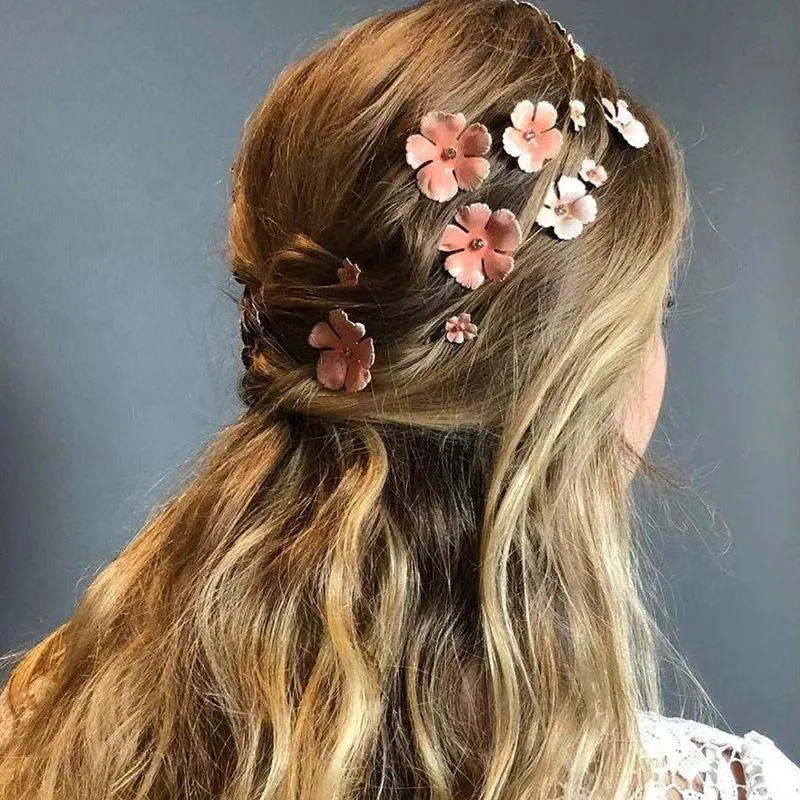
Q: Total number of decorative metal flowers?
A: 11